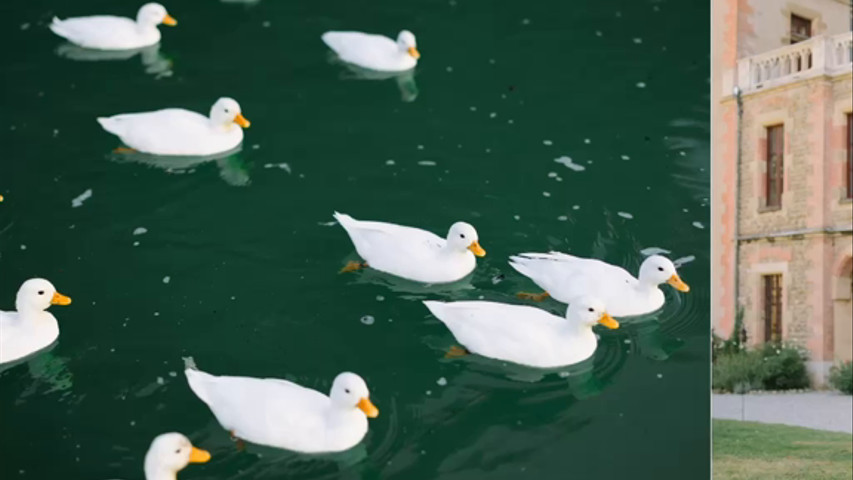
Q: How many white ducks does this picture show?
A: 9